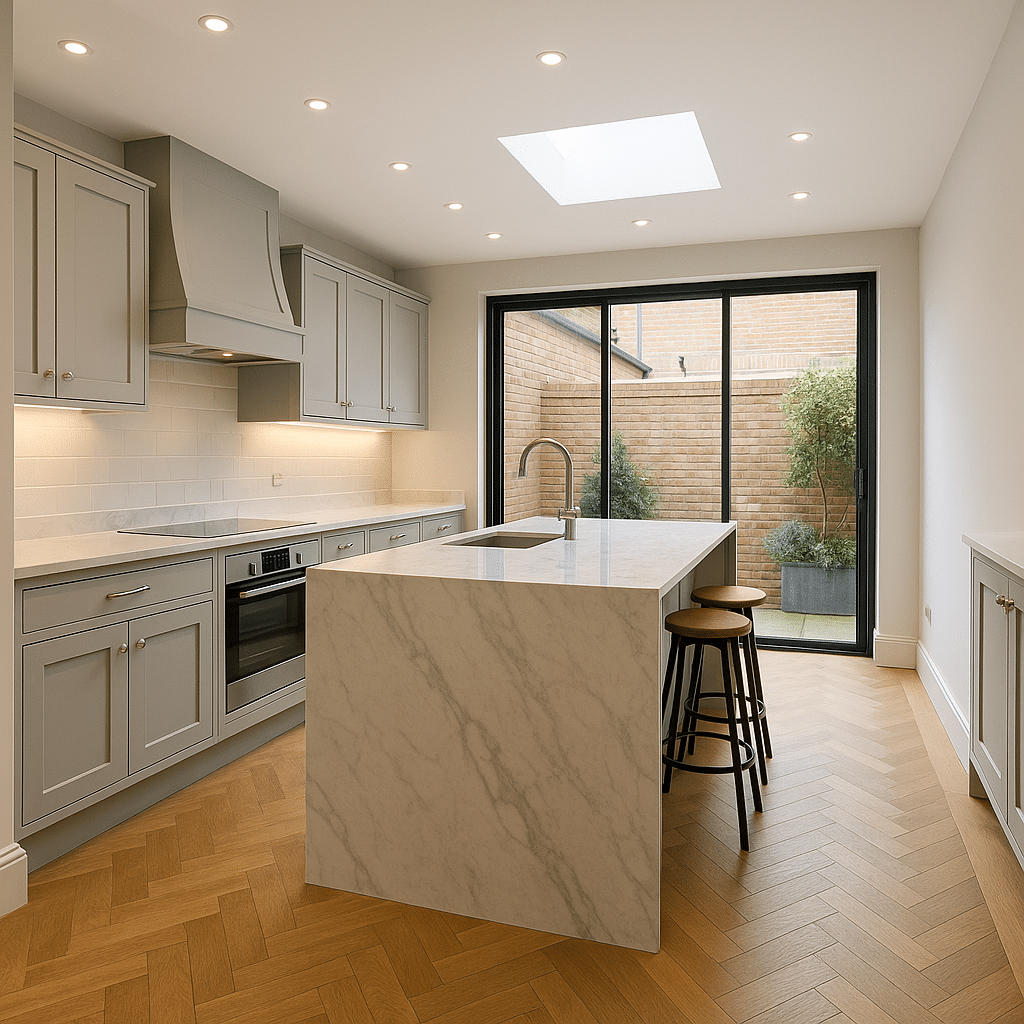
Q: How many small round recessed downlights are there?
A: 10